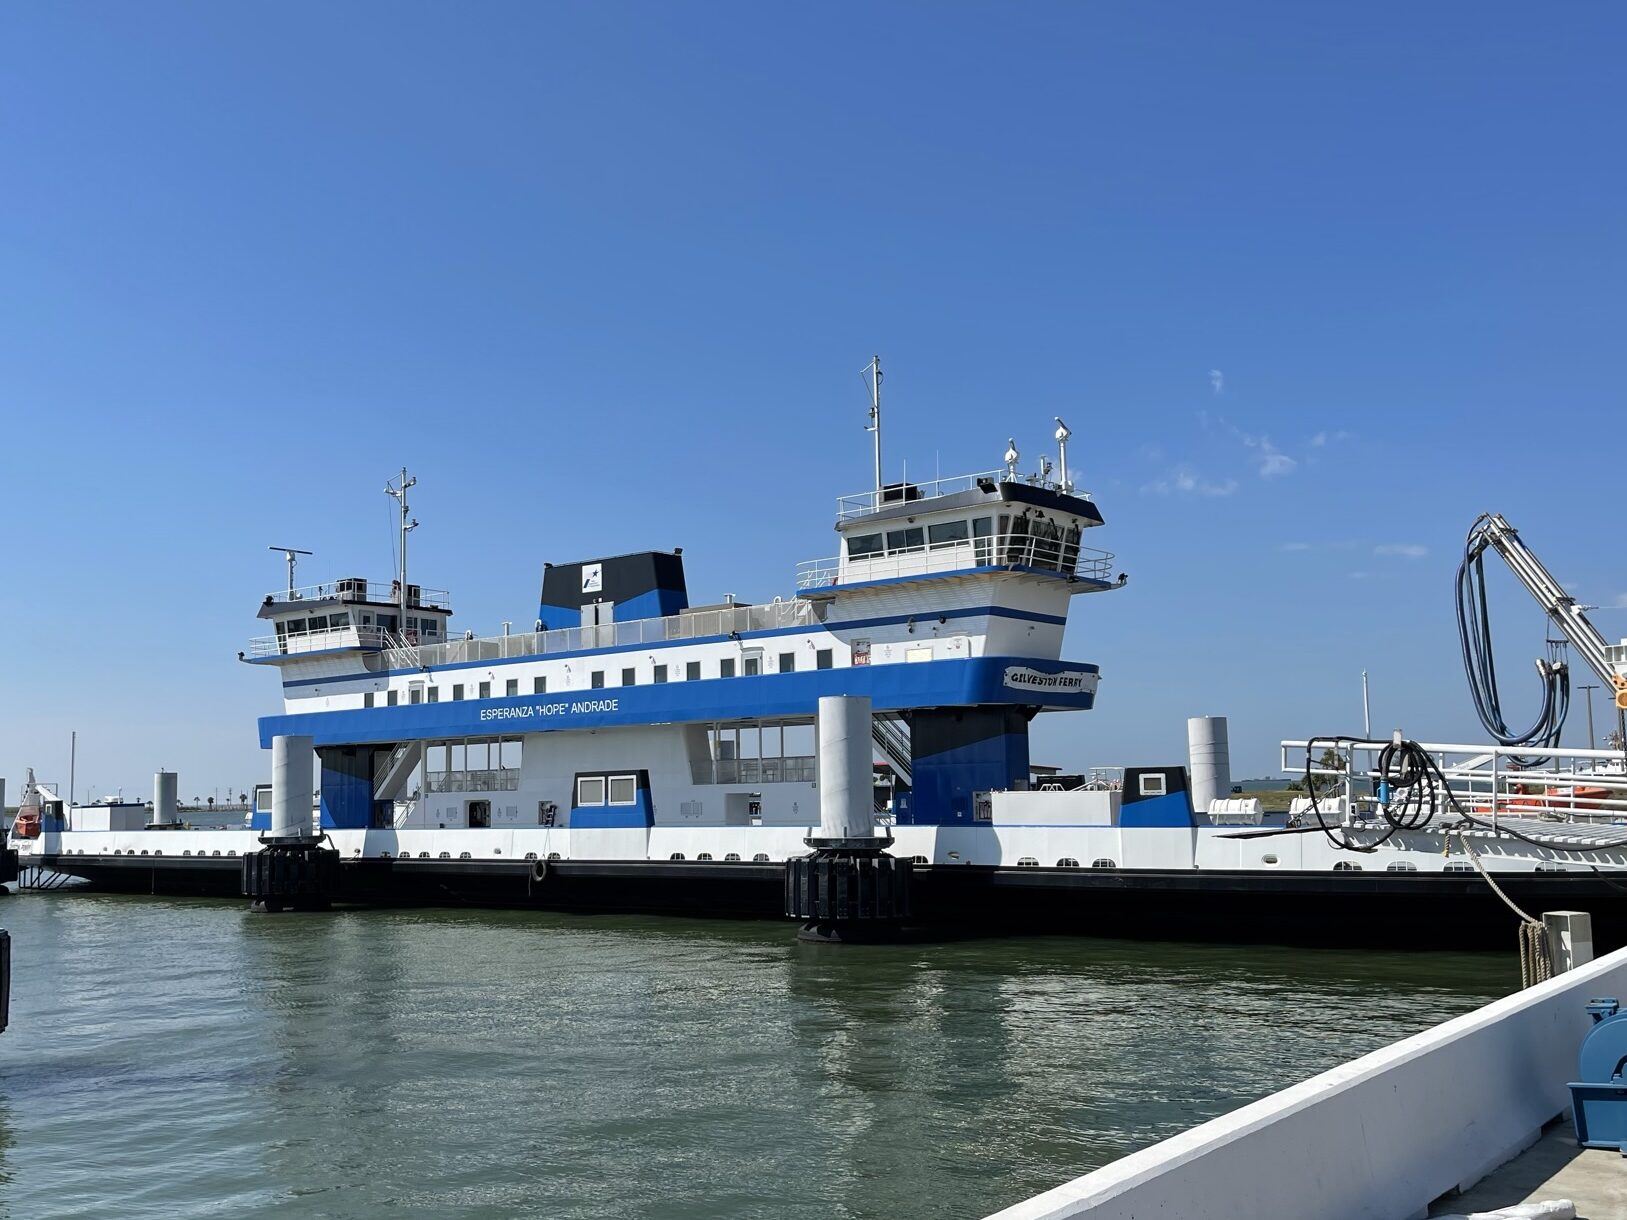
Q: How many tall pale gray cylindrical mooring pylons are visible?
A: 4